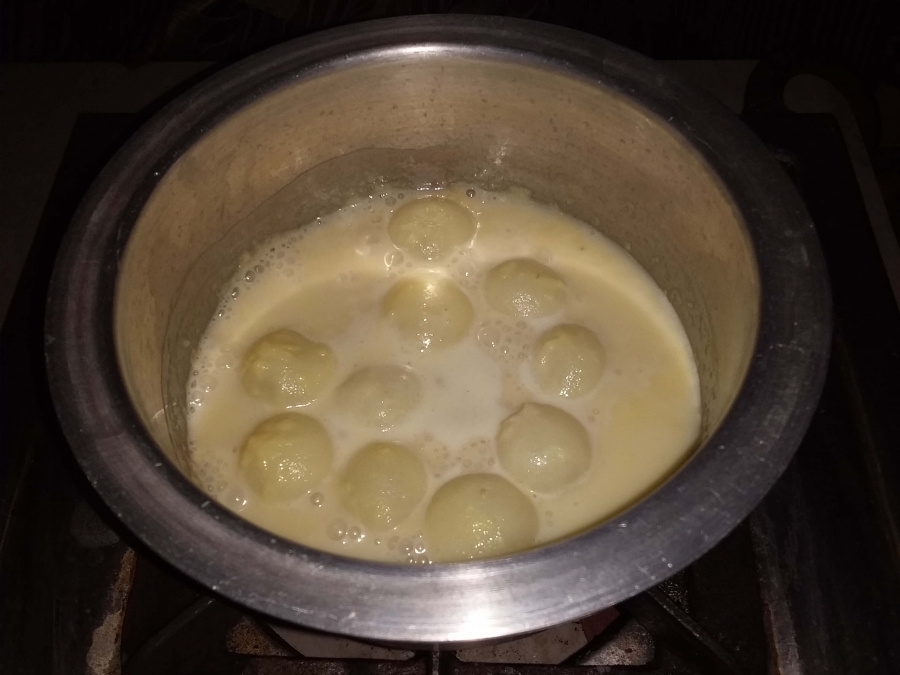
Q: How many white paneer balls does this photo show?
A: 10